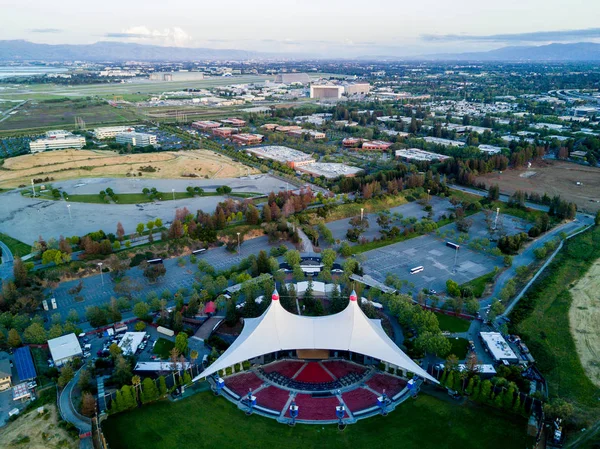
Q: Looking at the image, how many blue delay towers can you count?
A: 6